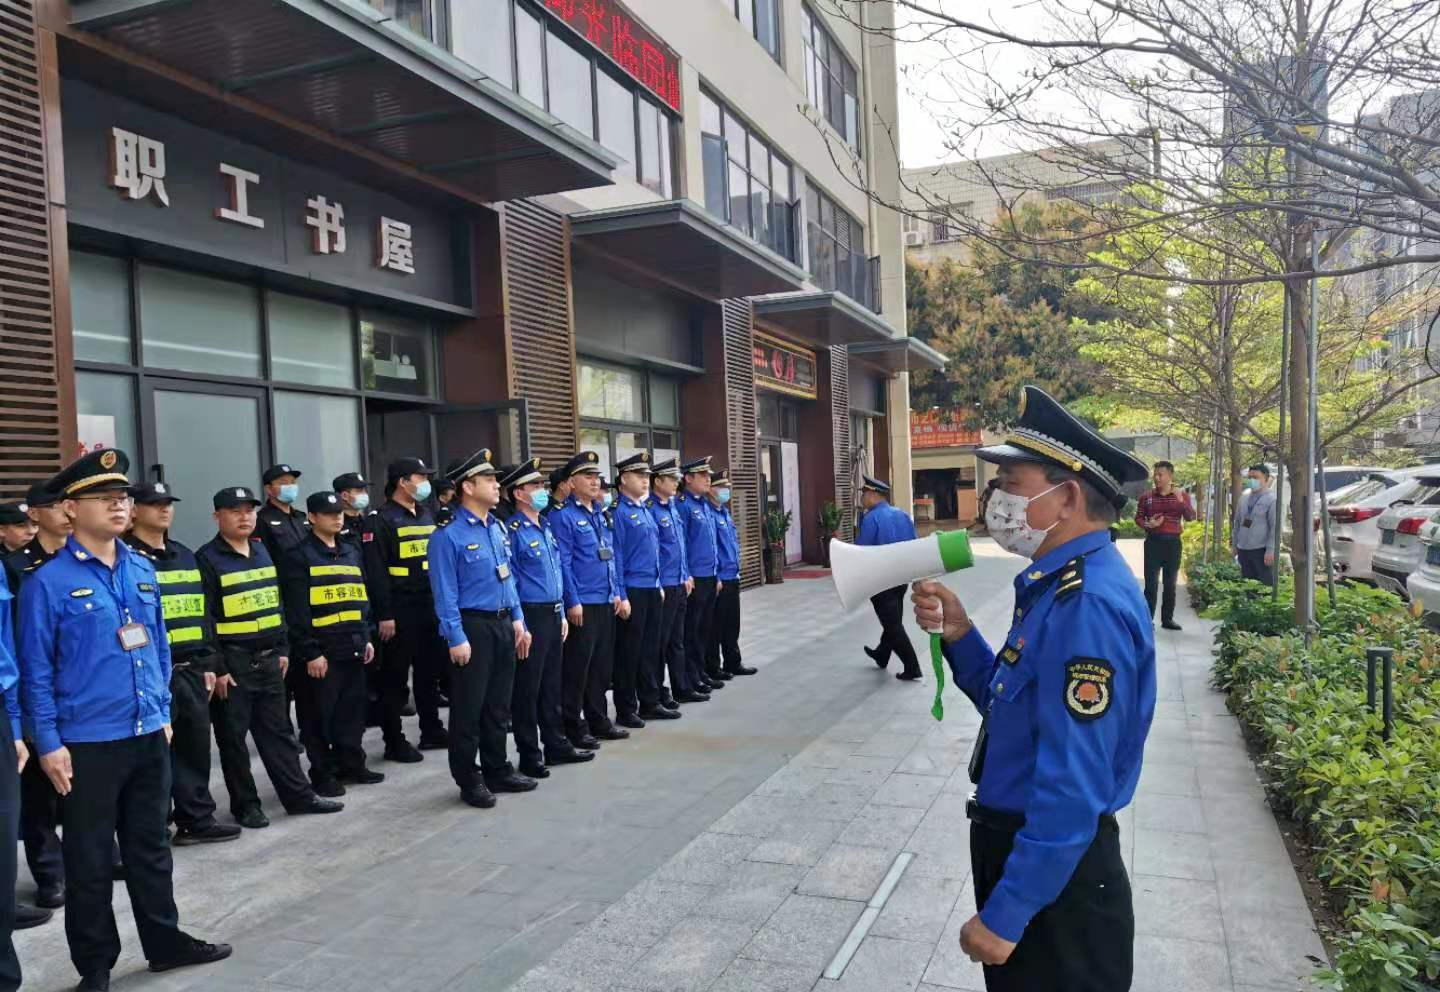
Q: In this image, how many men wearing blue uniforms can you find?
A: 11